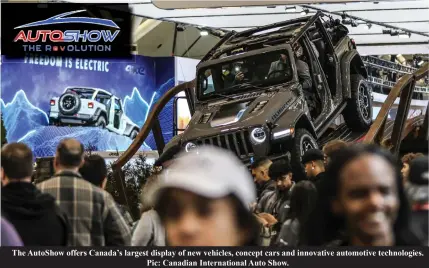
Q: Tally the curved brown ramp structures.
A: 2